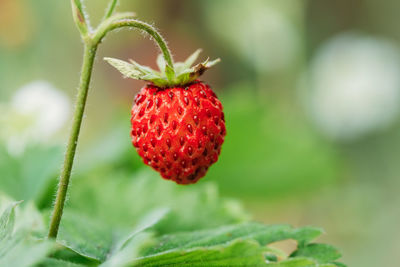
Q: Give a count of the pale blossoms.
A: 2